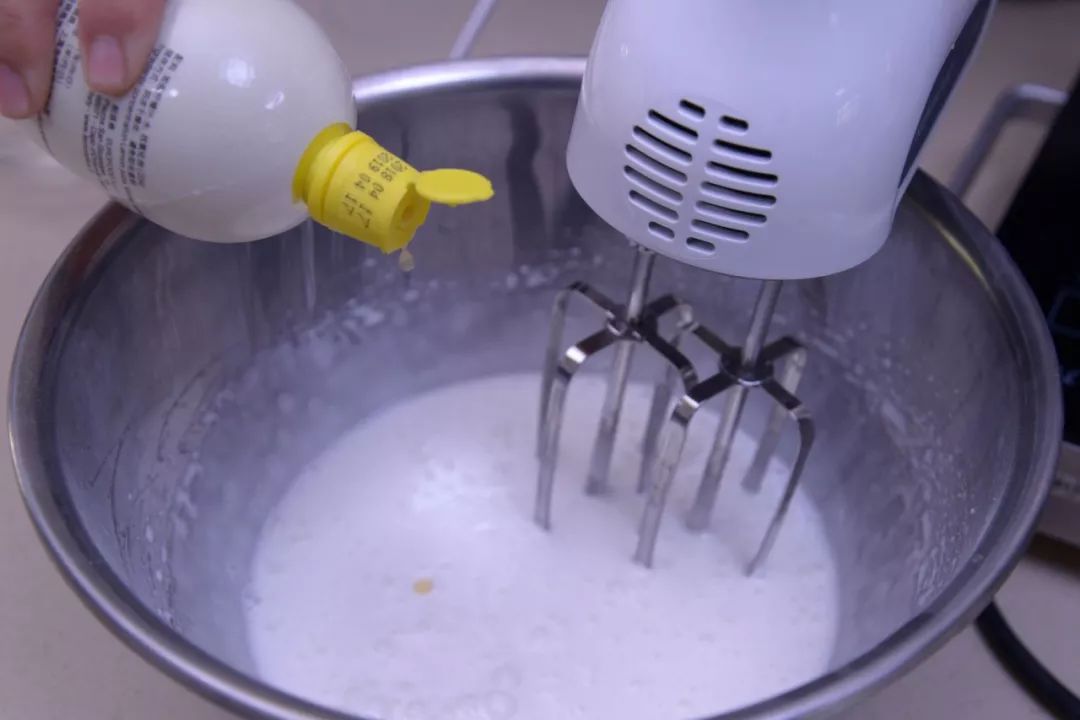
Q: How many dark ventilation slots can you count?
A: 14